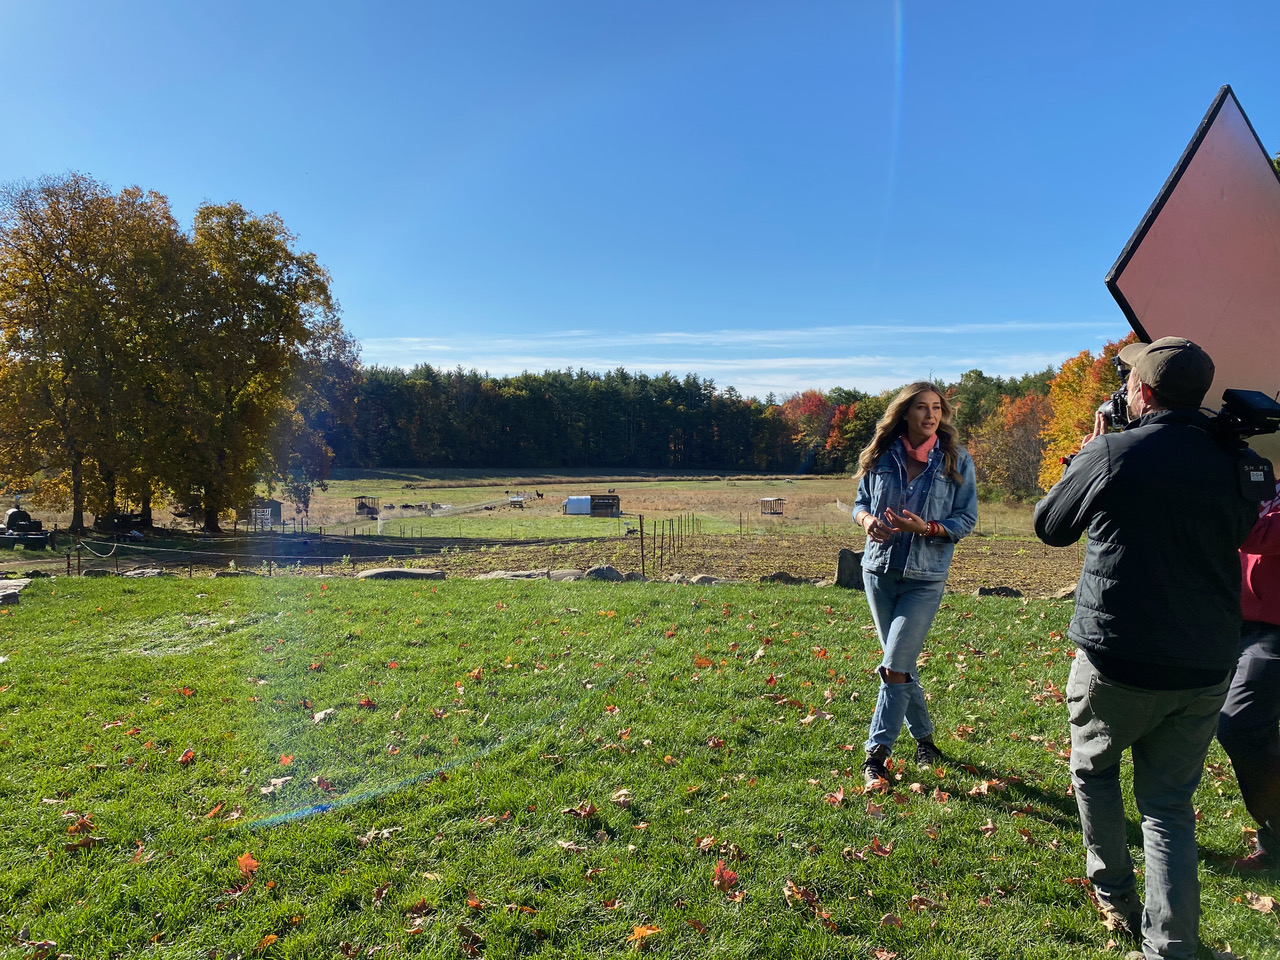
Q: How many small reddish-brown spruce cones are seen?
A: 0